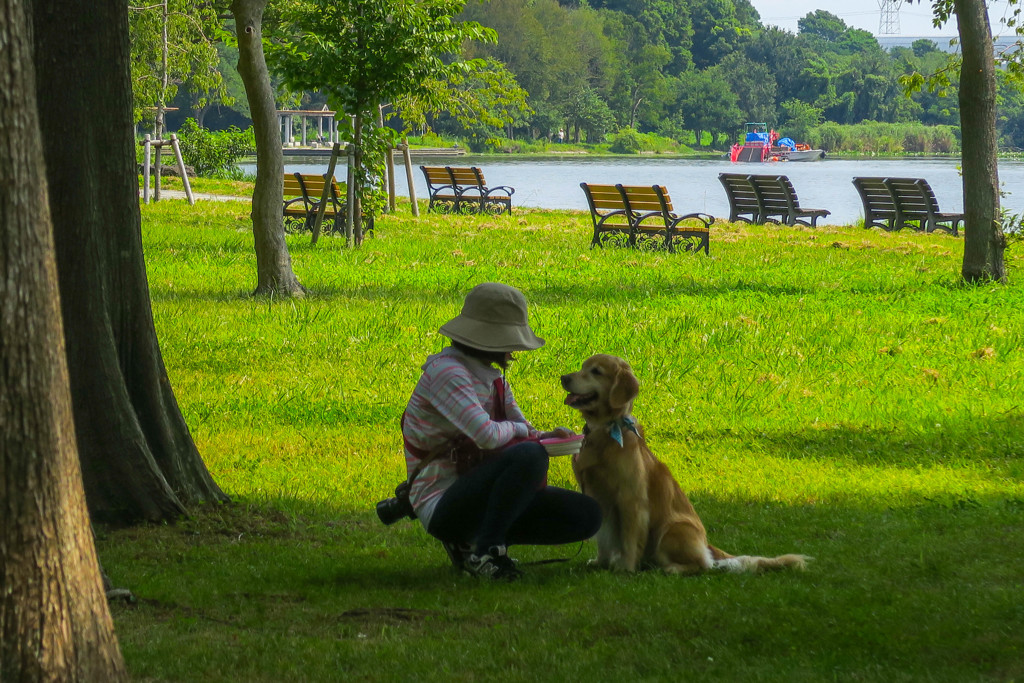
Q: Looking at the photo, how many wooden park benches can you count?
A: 5